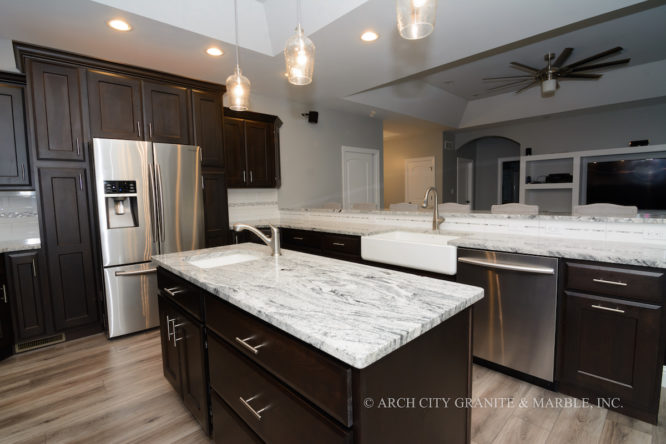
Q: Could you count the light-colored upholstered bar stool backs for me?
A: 6